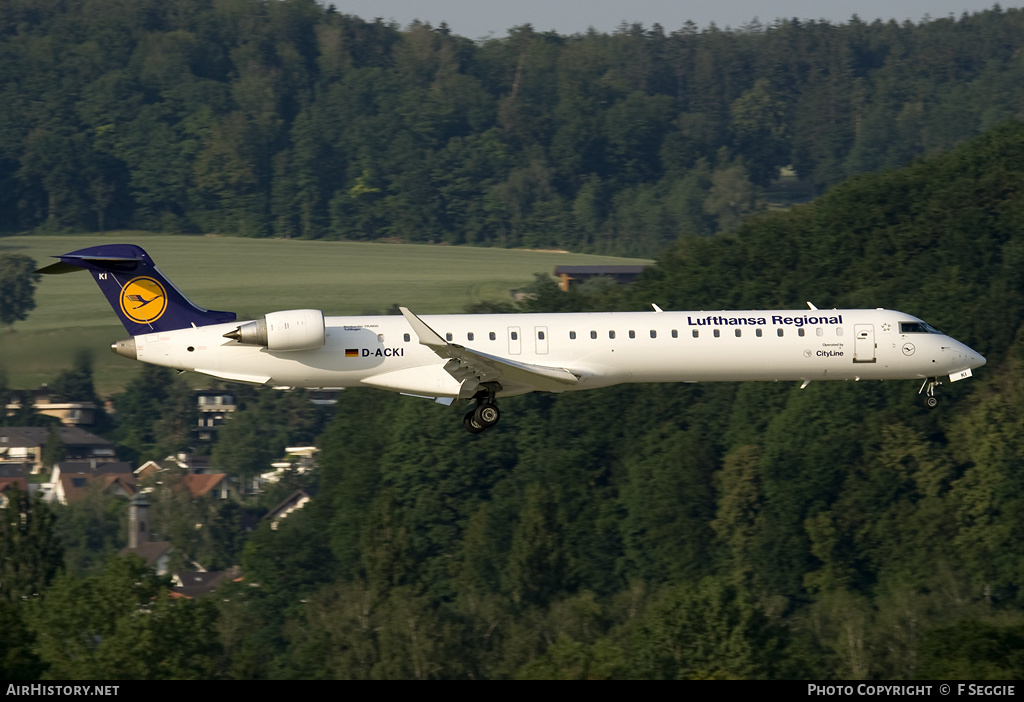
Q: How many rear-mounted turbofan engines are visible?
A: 1